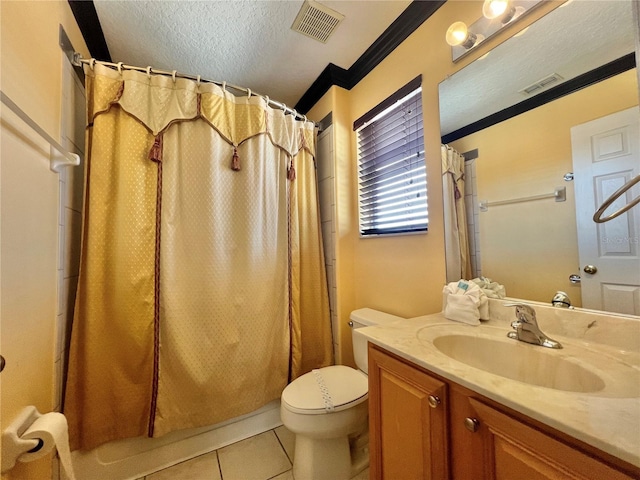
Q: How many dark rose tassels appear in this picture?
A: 3